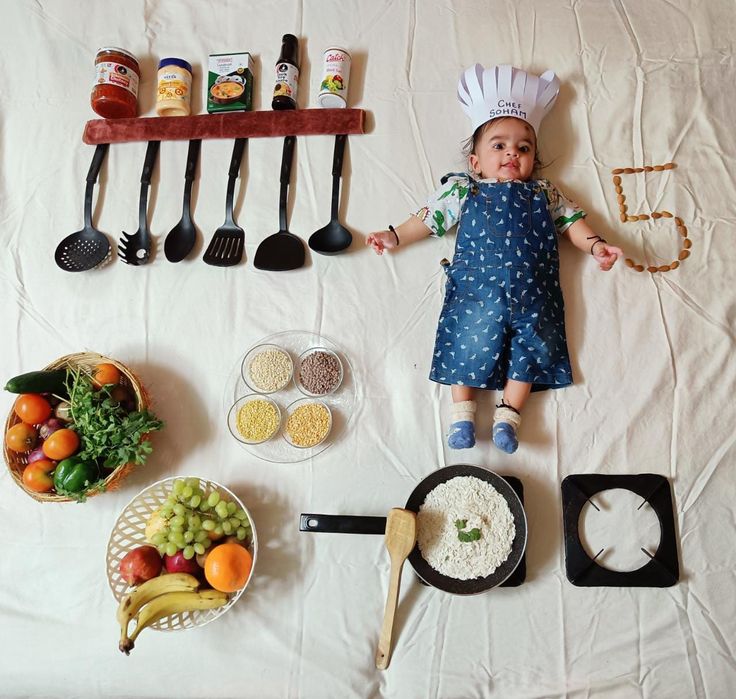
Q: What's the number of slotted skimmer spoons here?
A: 1